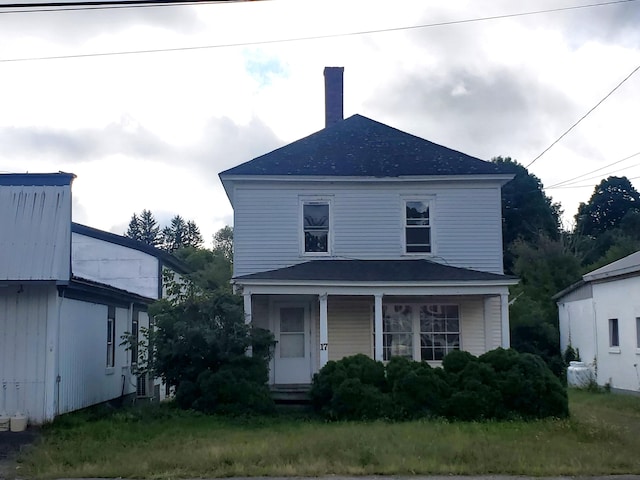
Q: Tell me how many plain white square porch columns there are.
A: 4